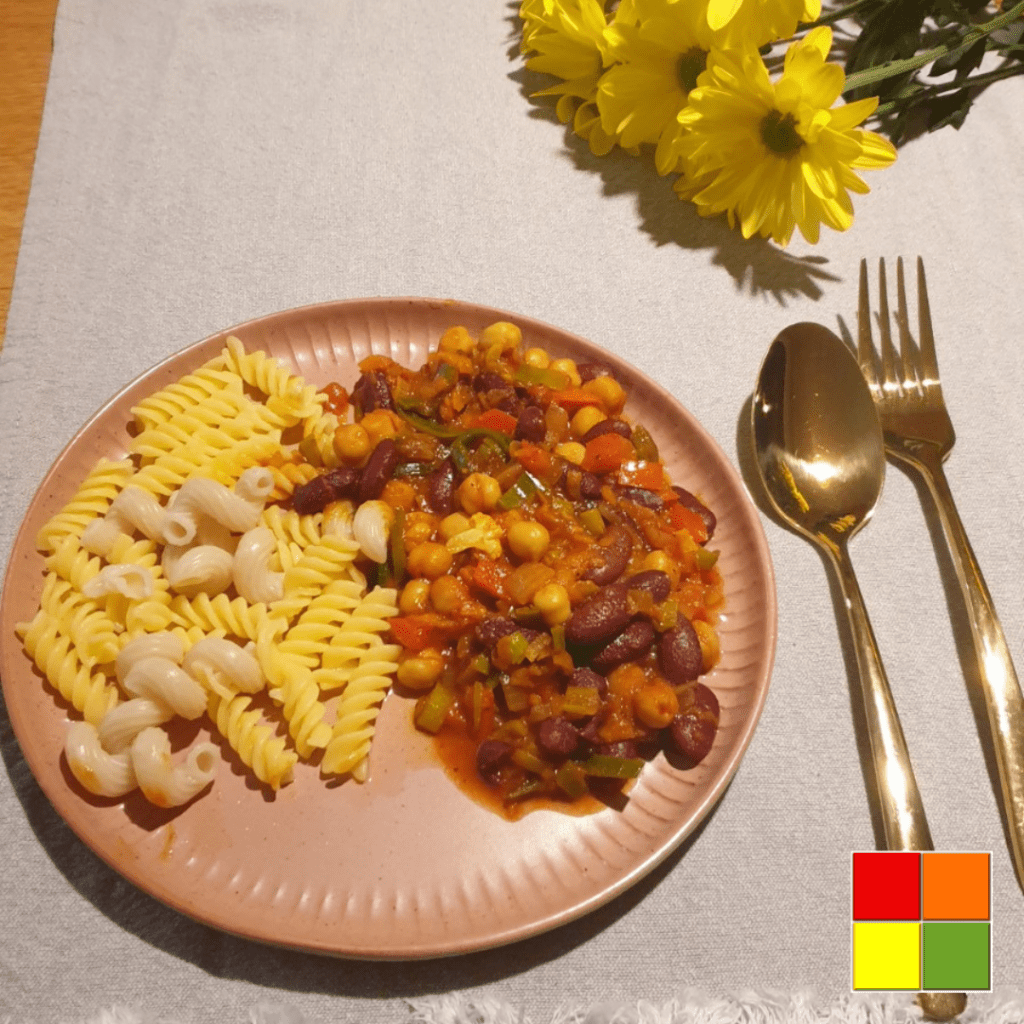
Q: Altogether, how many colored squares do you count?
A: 4